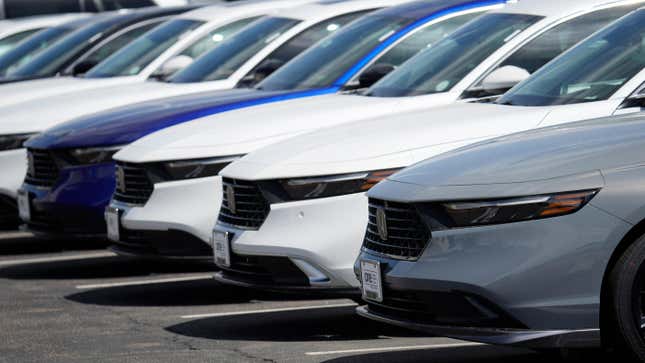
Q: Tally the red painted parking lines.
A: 0